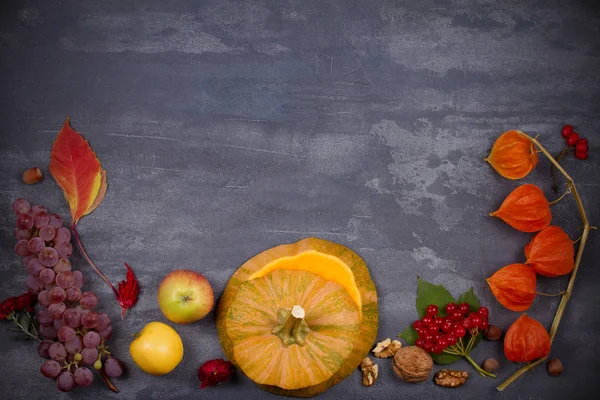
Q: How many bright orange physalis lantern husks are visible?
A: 5